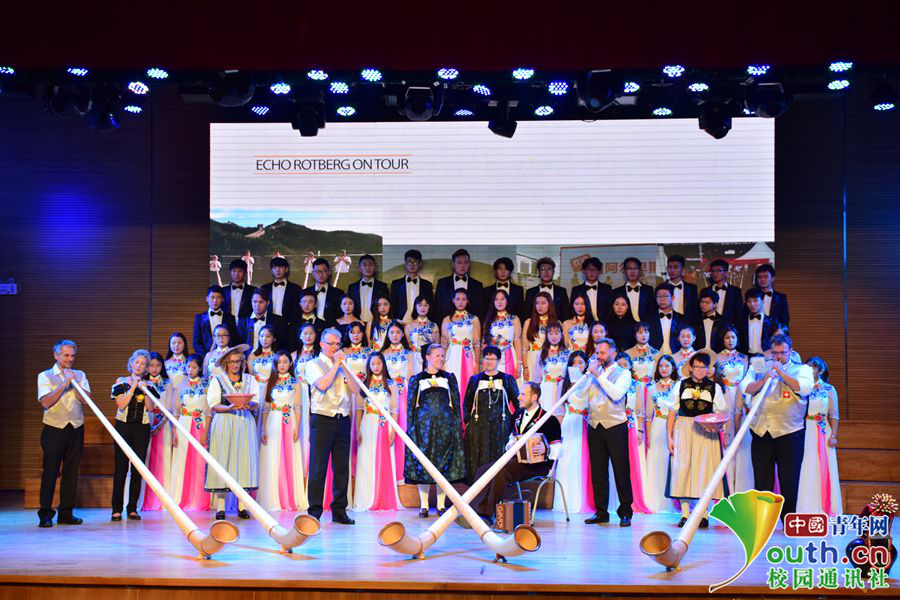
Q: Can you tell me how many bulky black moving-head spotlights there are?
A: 9